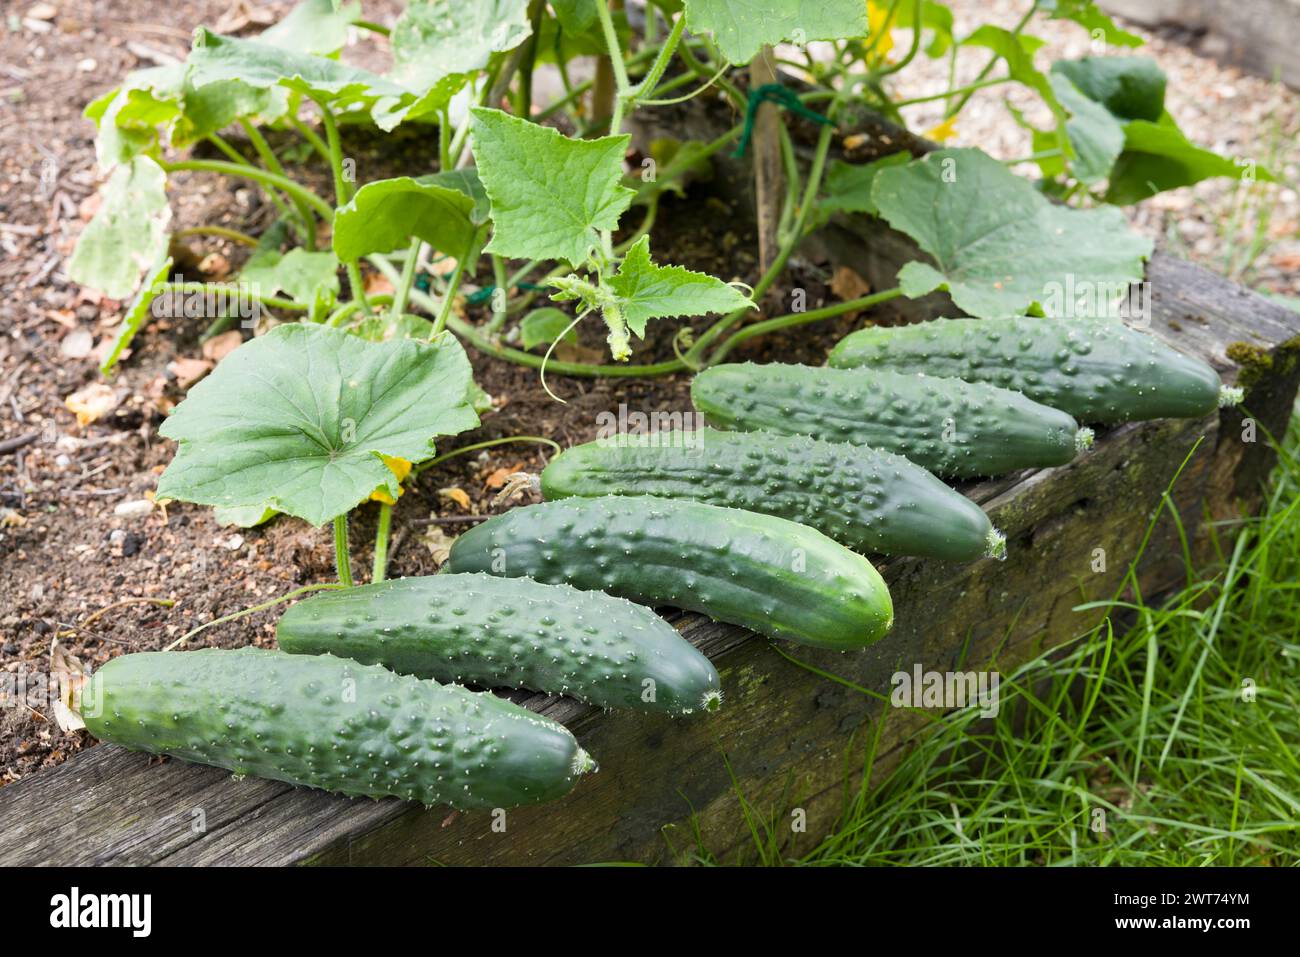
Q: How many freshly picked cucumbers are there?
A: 6